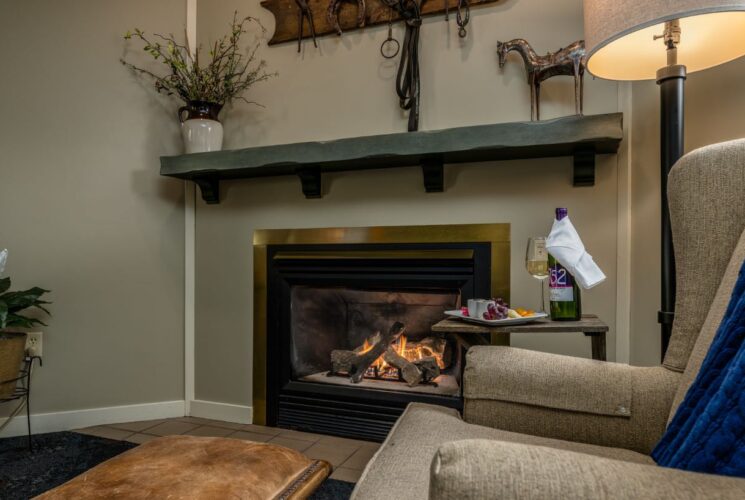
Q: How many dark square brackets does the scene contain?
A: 4